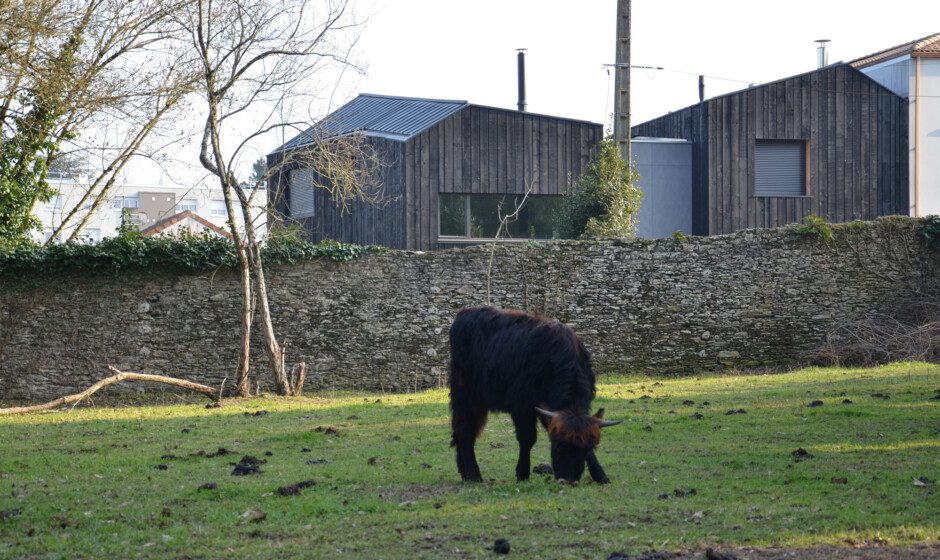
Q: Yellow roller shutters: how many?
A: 0